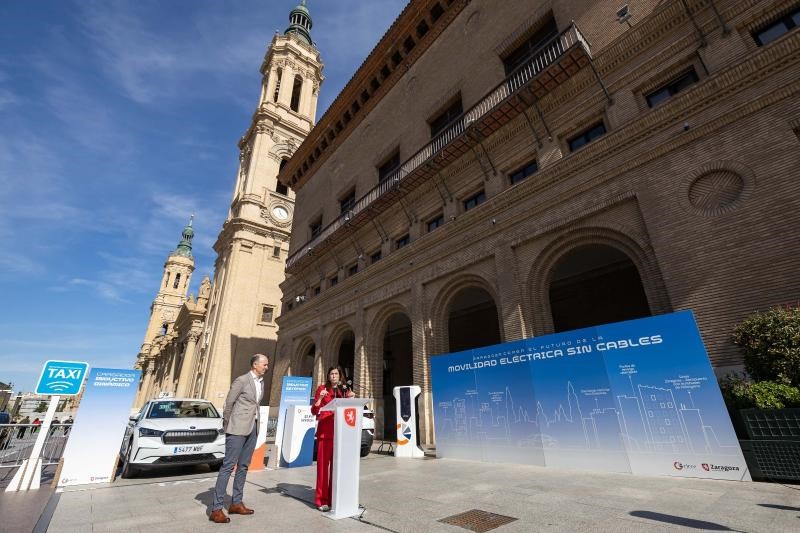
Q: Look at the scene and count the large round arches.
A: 5